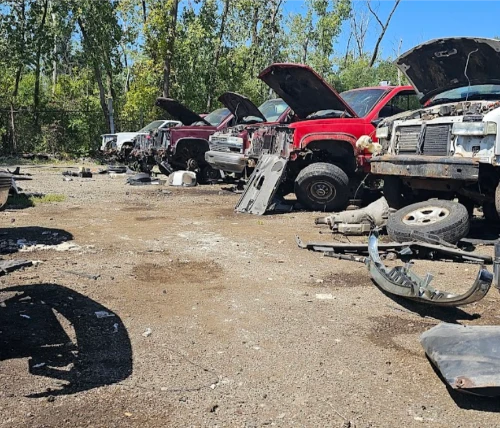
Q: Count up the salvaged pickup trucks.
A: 5